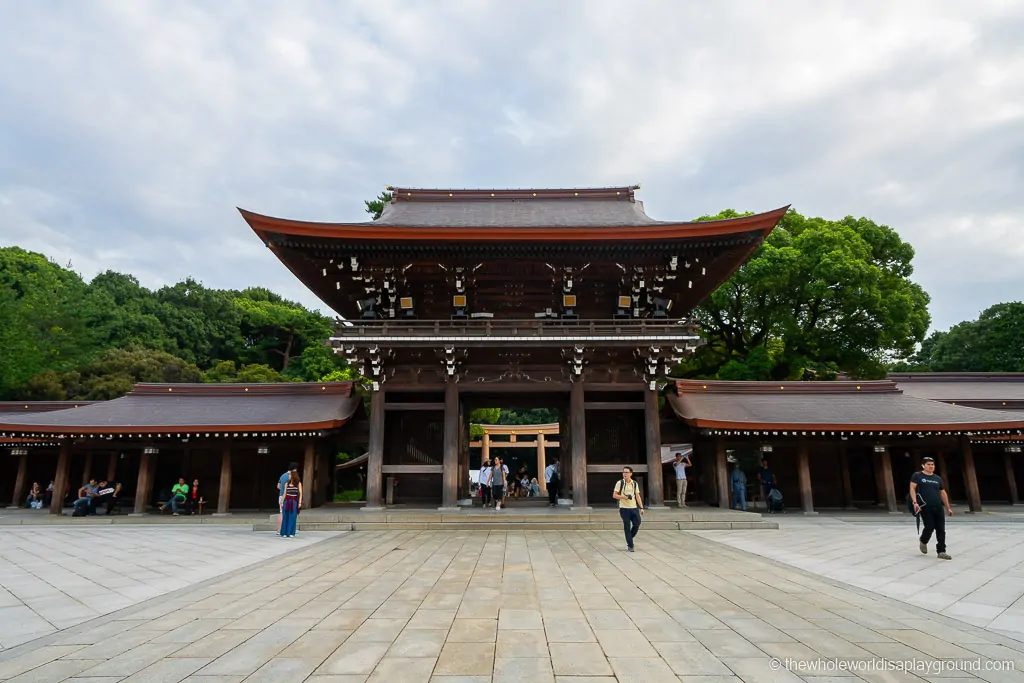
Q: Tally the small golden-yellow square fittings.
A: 4